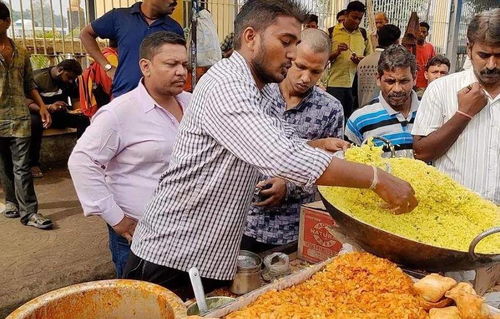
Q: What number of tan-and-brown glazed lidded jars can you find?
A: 0